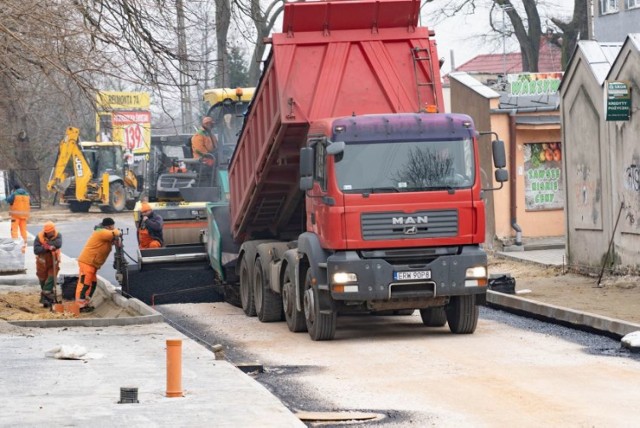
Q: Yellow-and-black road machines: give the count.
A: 2